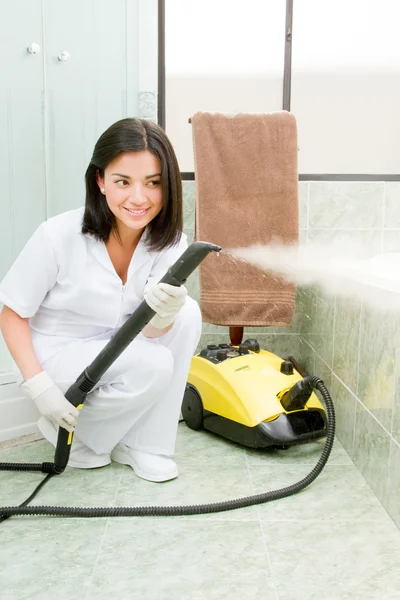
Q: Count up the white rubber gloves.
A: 2